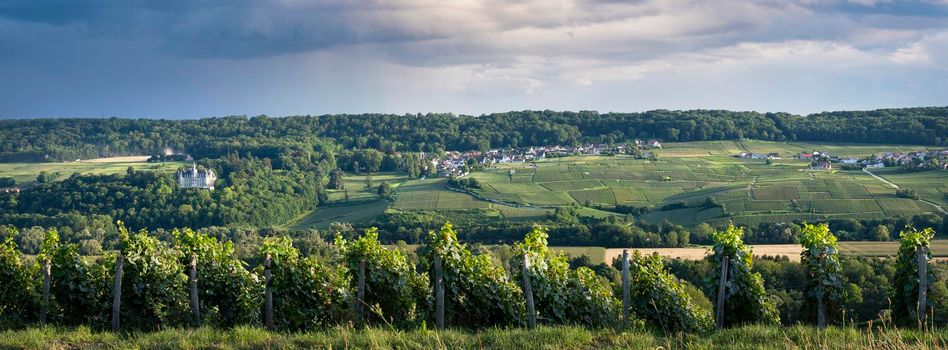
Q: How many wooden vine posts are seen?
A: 11